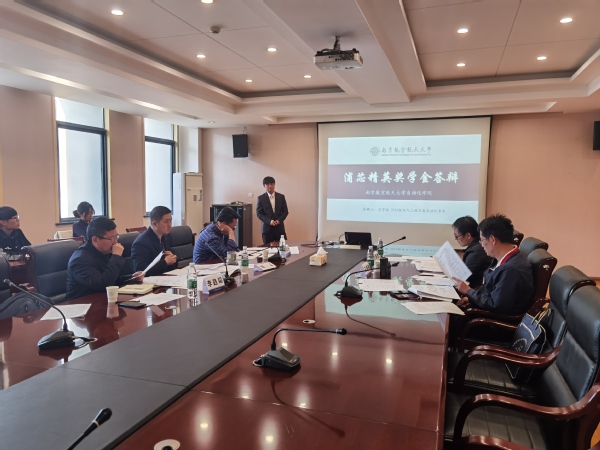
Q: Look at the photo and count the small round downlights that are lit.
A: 10